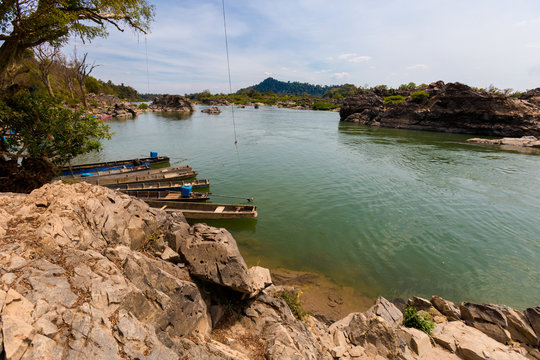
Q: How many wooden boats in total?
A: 7